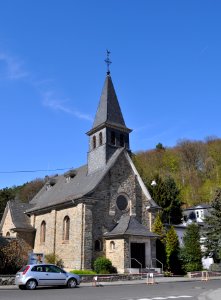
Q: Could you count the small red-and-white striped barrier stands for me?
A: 3